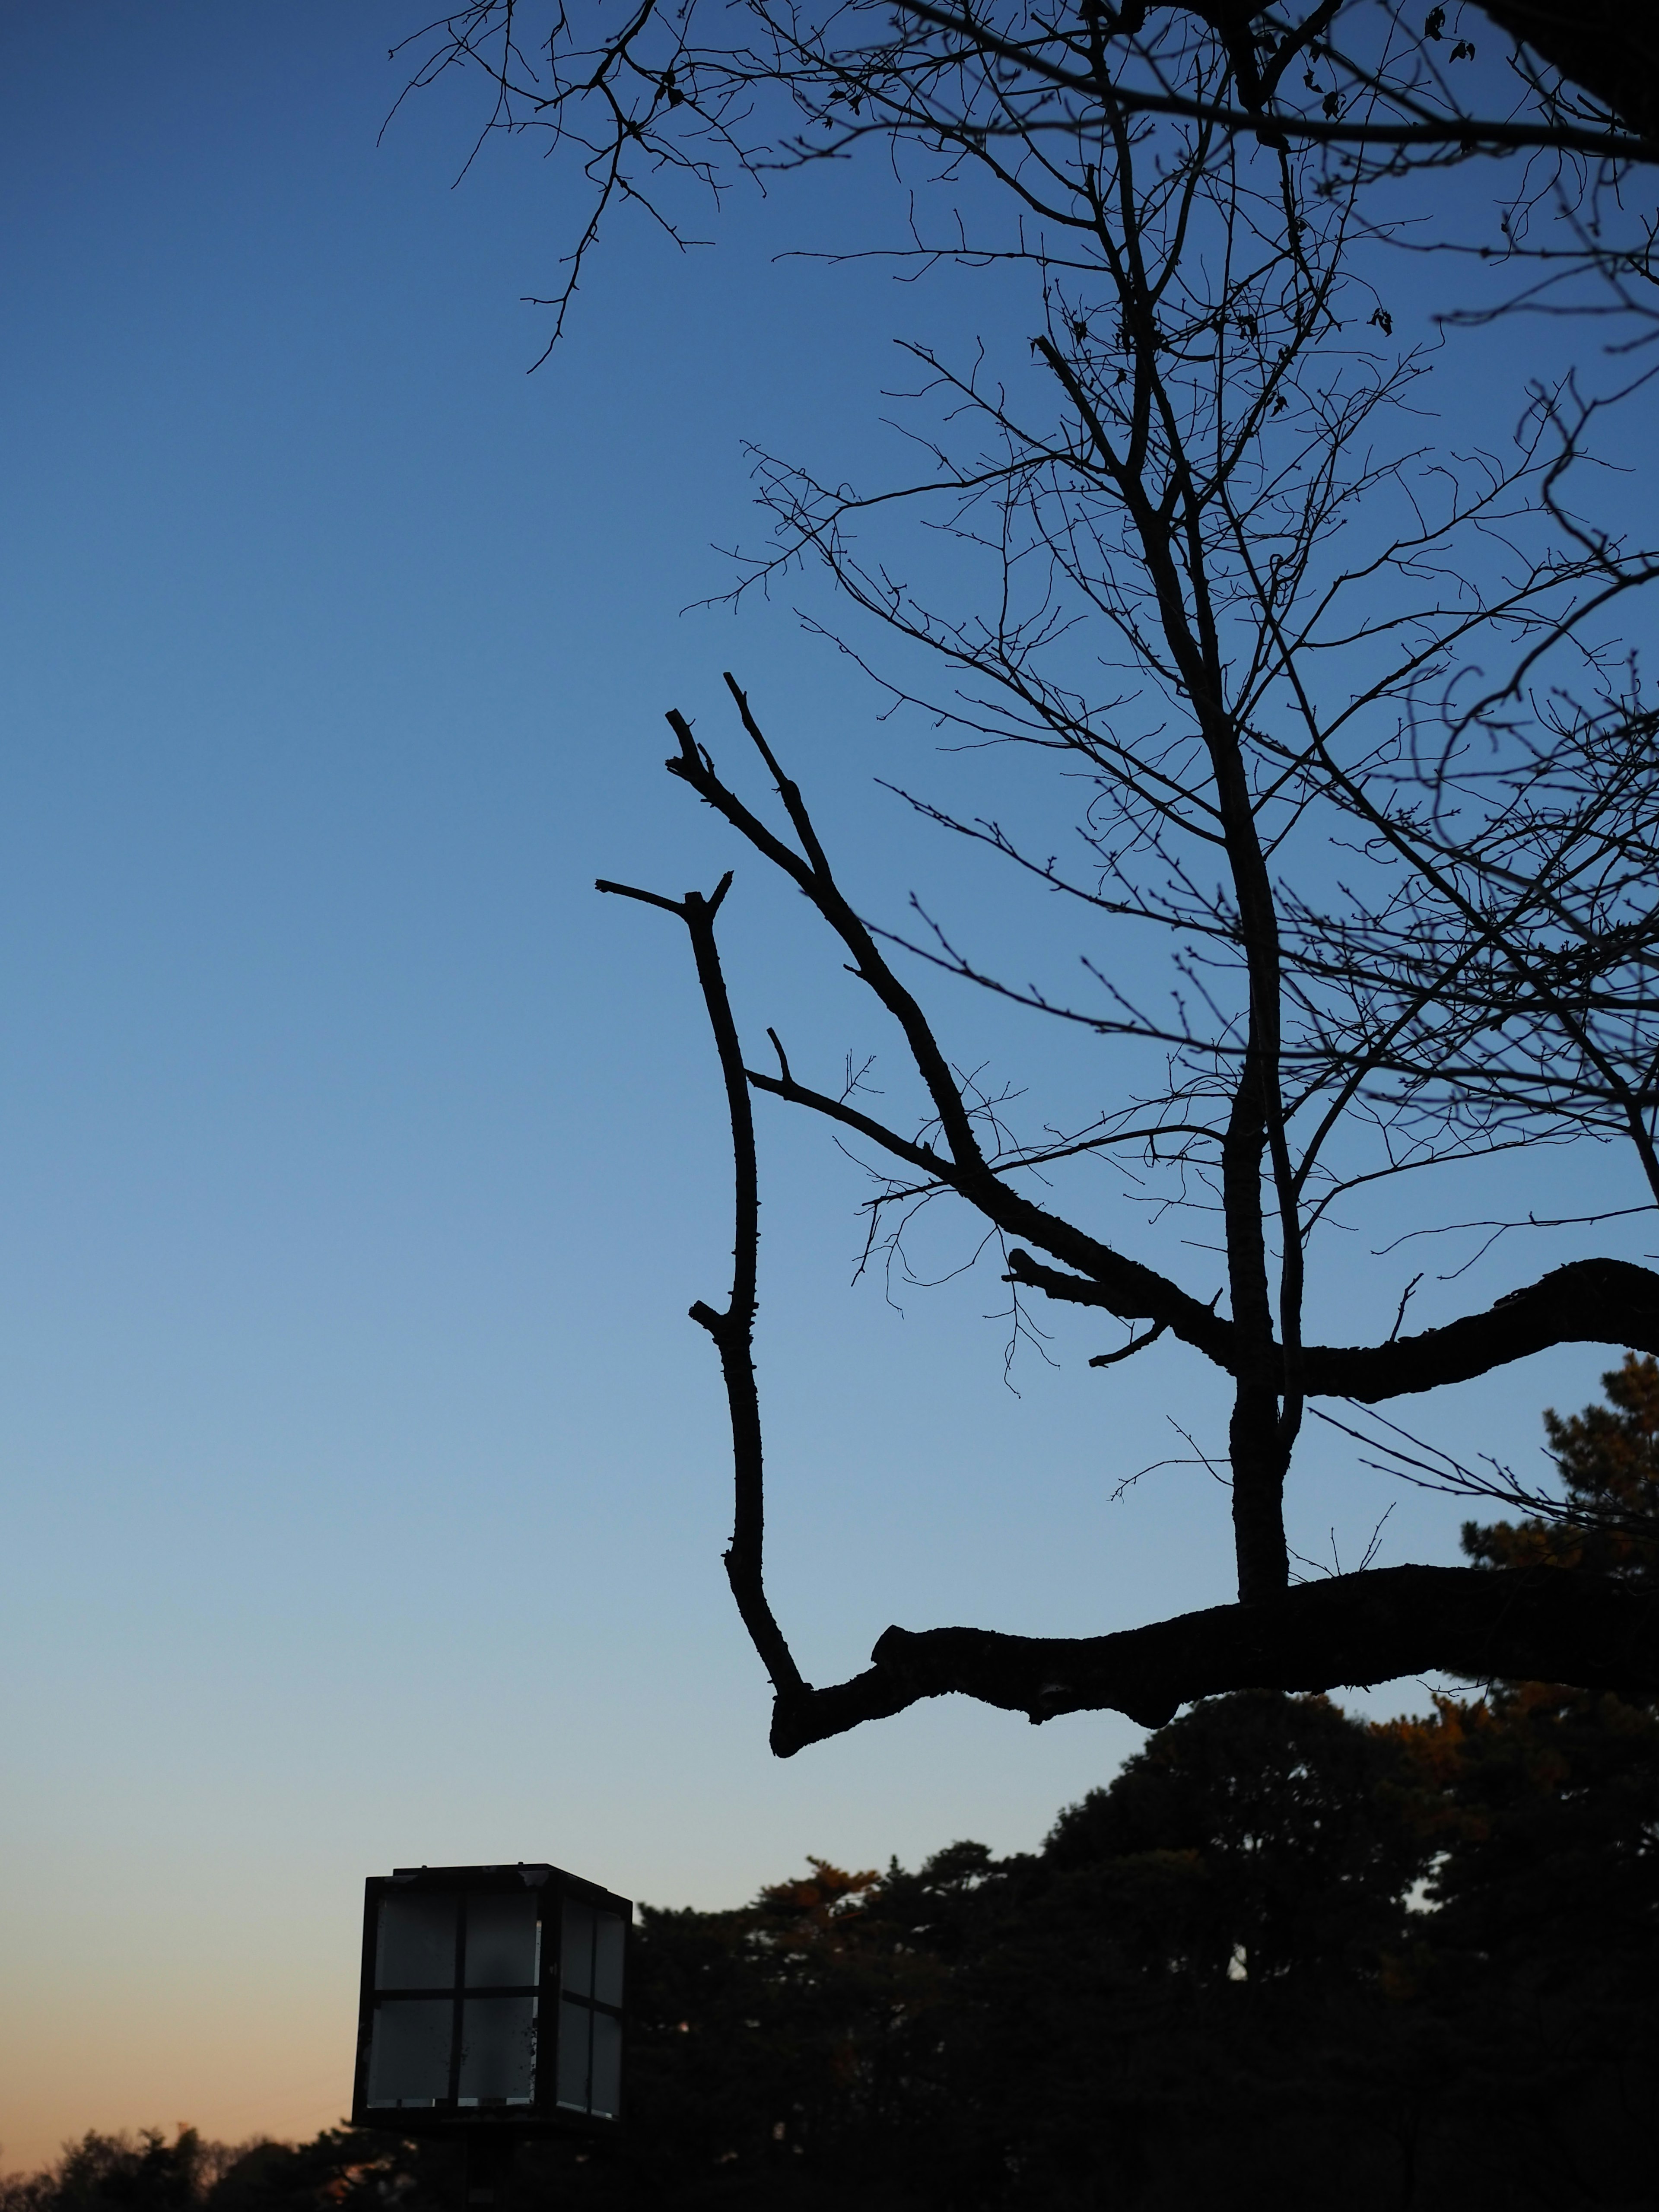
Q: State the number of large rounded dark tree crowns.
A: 1